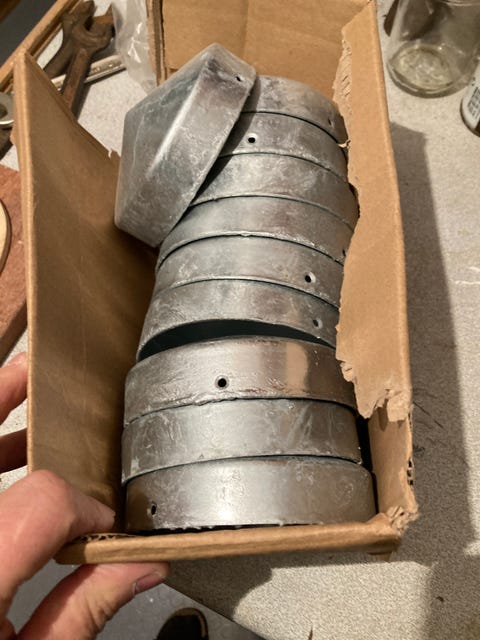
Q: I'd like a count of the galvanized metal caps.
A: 10